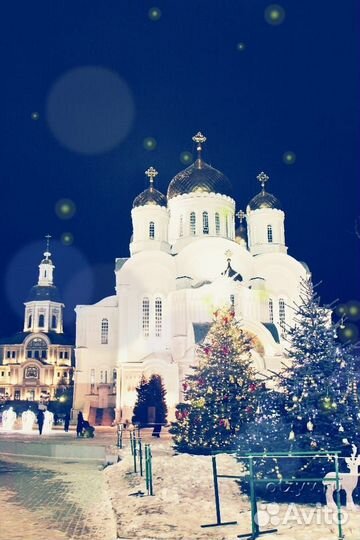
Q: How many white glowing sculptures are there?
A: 3